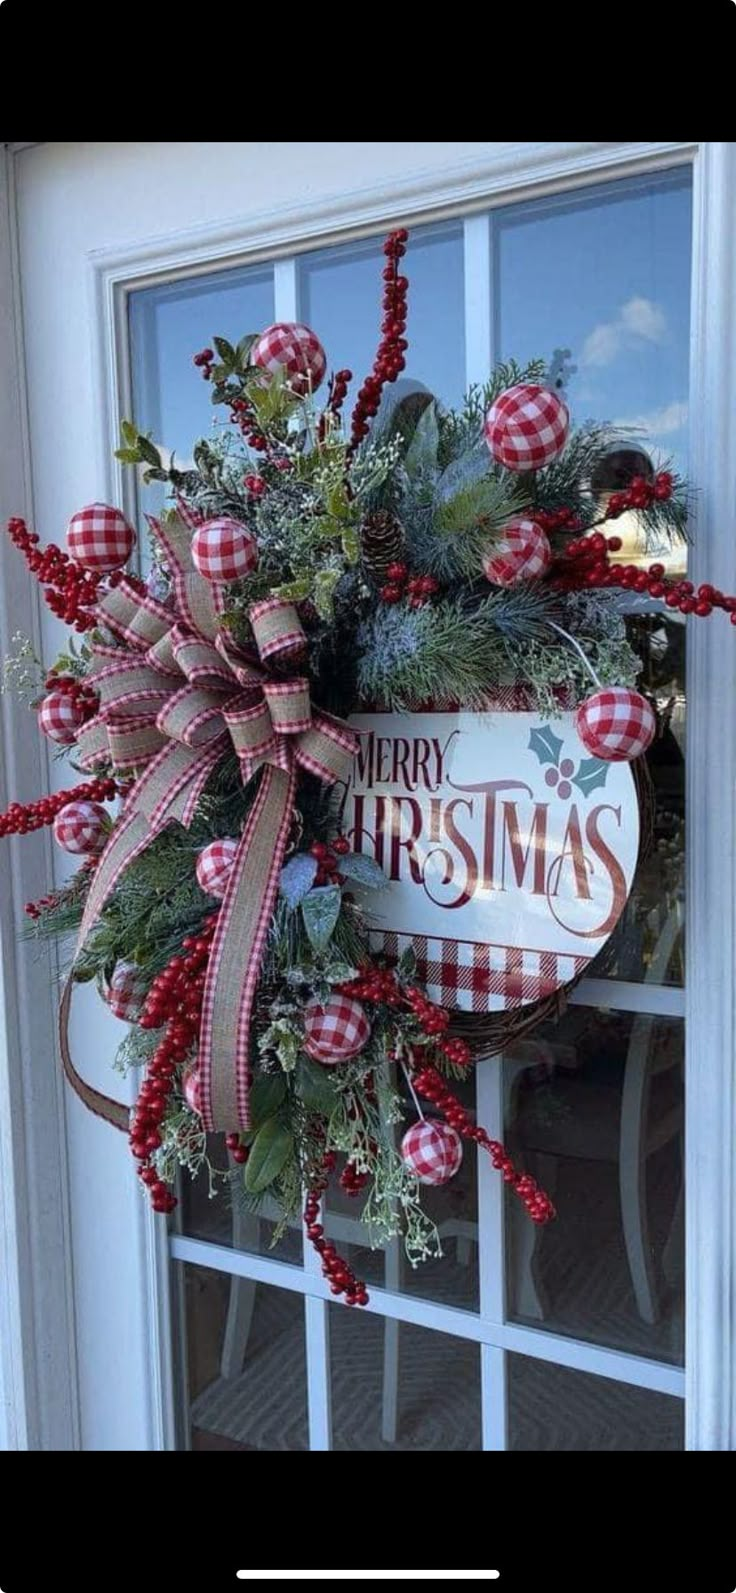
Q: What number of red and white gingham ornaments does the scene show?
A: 13